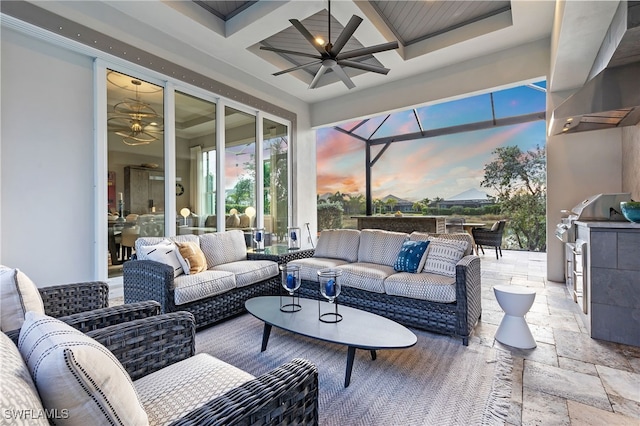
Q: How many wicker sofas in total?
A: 2